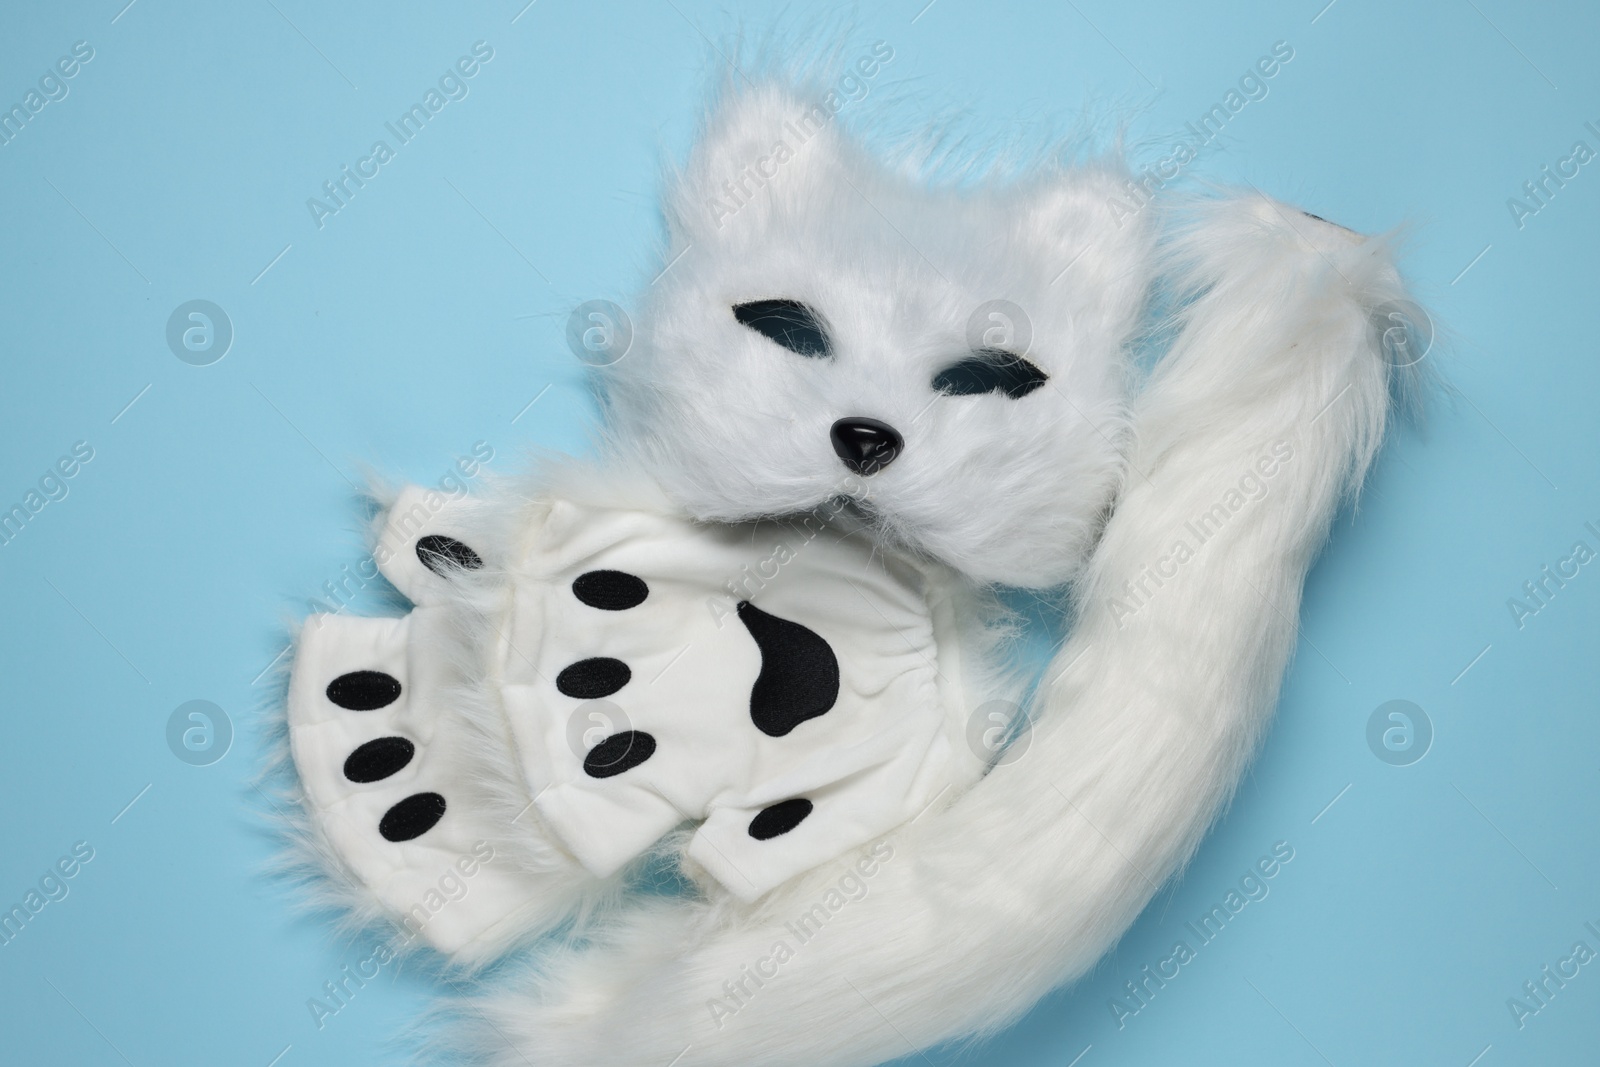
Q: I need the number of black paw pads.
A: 9